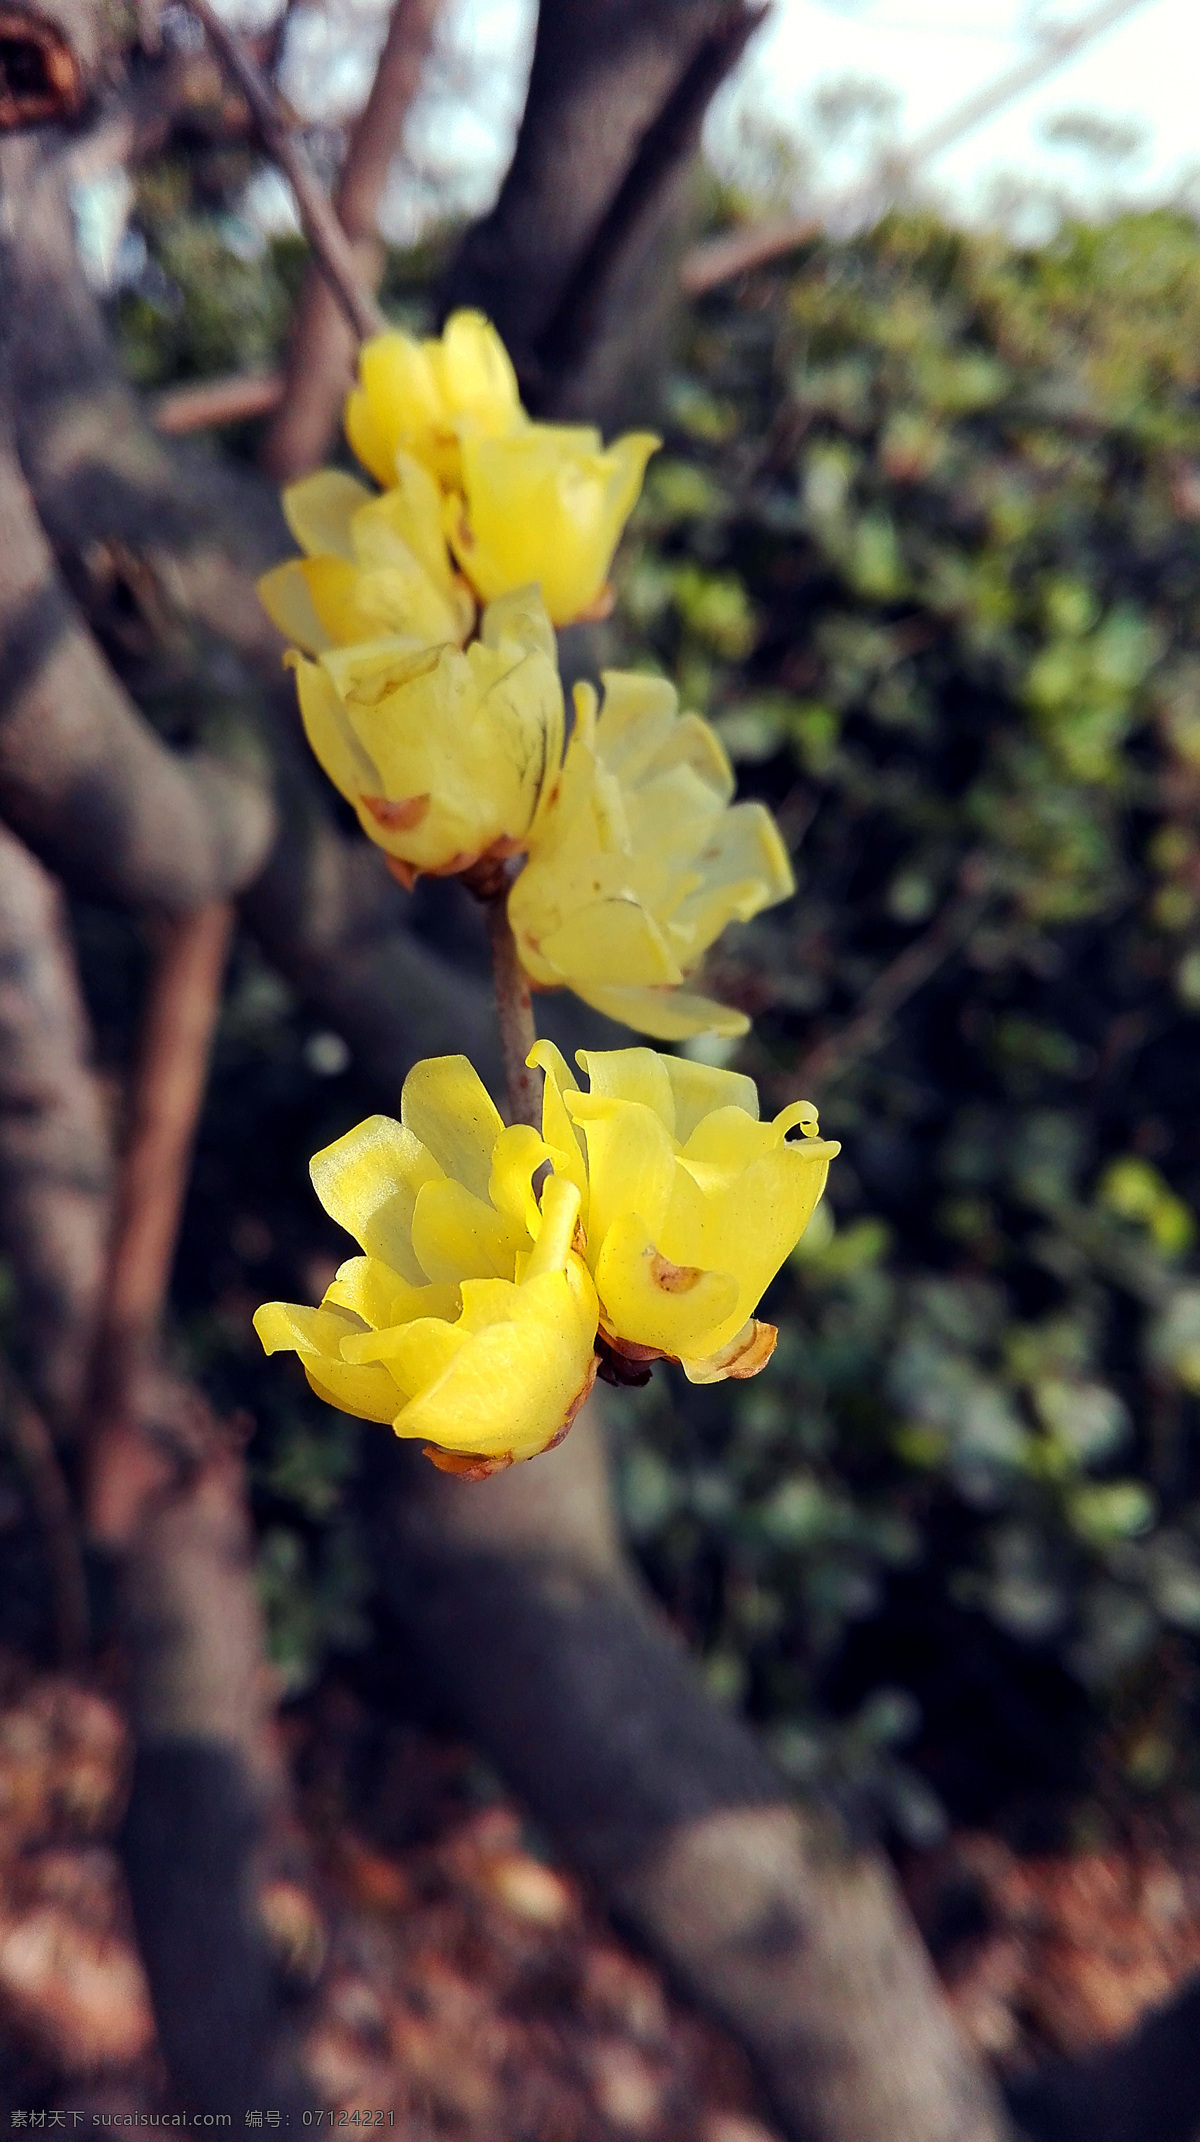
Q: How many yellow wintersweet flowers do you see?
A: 7